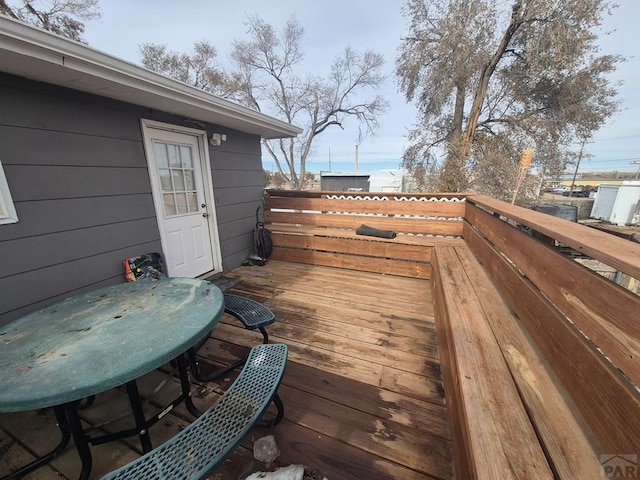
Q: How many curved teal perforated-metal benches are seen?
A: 2